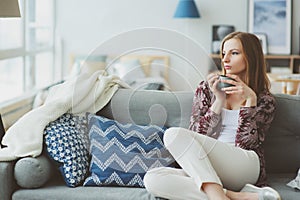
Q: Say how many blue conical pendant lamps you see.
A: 1